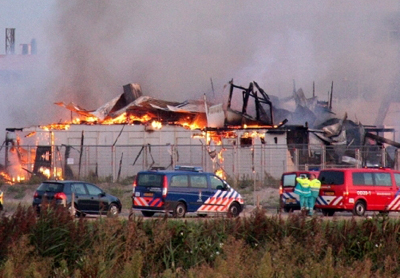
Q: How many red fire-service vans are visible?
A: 2